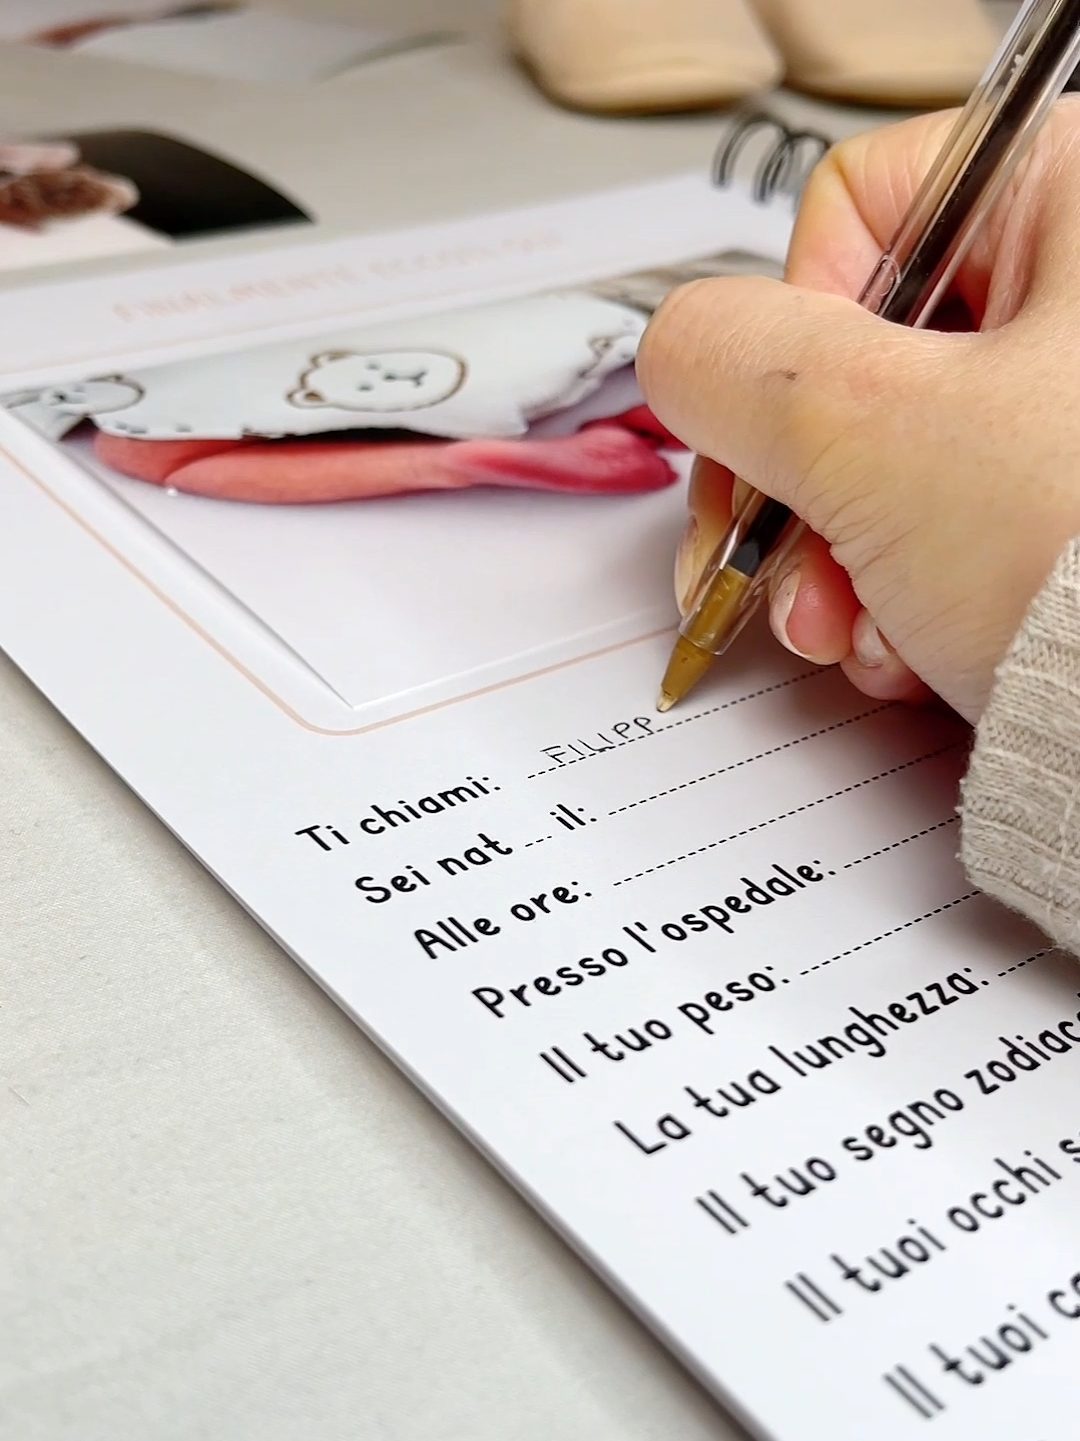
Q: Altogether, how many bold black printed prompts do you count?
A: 9